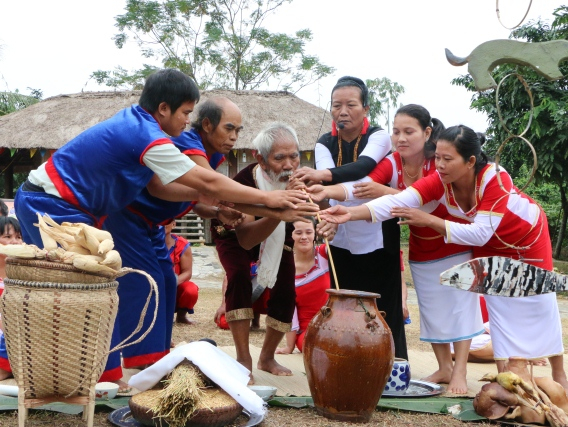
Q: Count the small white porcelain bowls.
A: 2